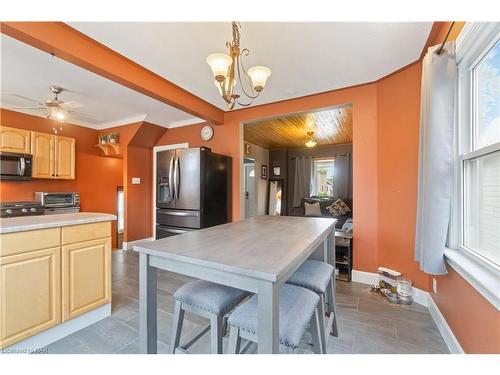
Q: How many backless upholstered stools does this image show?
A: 3